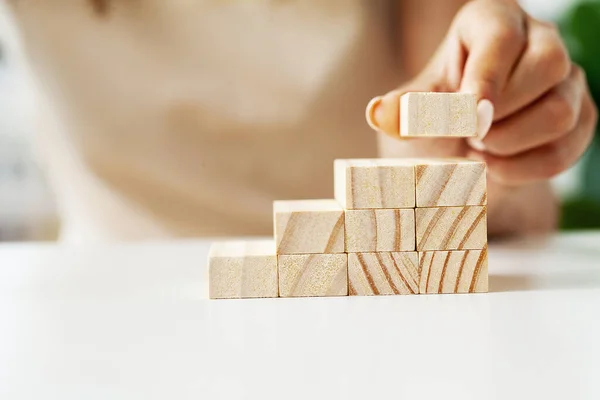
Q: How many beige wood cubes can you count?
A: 10